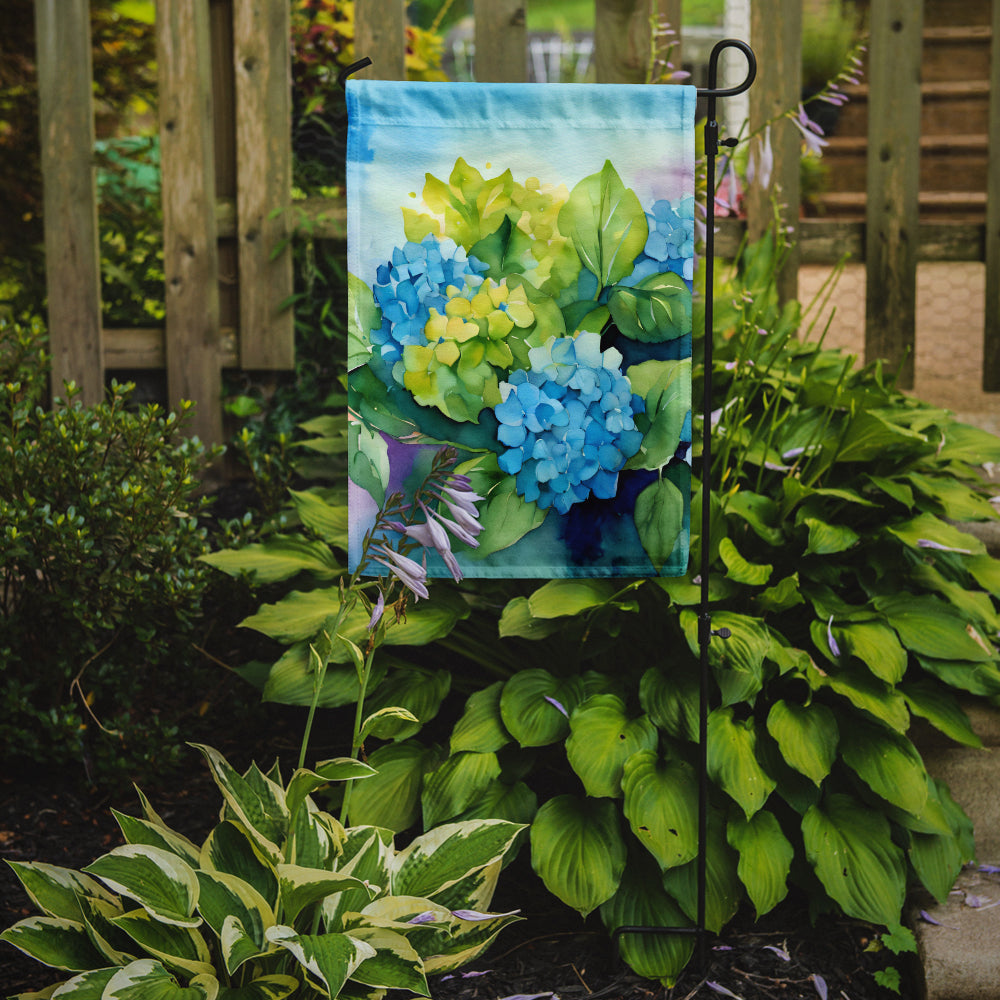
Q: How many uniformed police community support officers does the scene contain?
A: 0